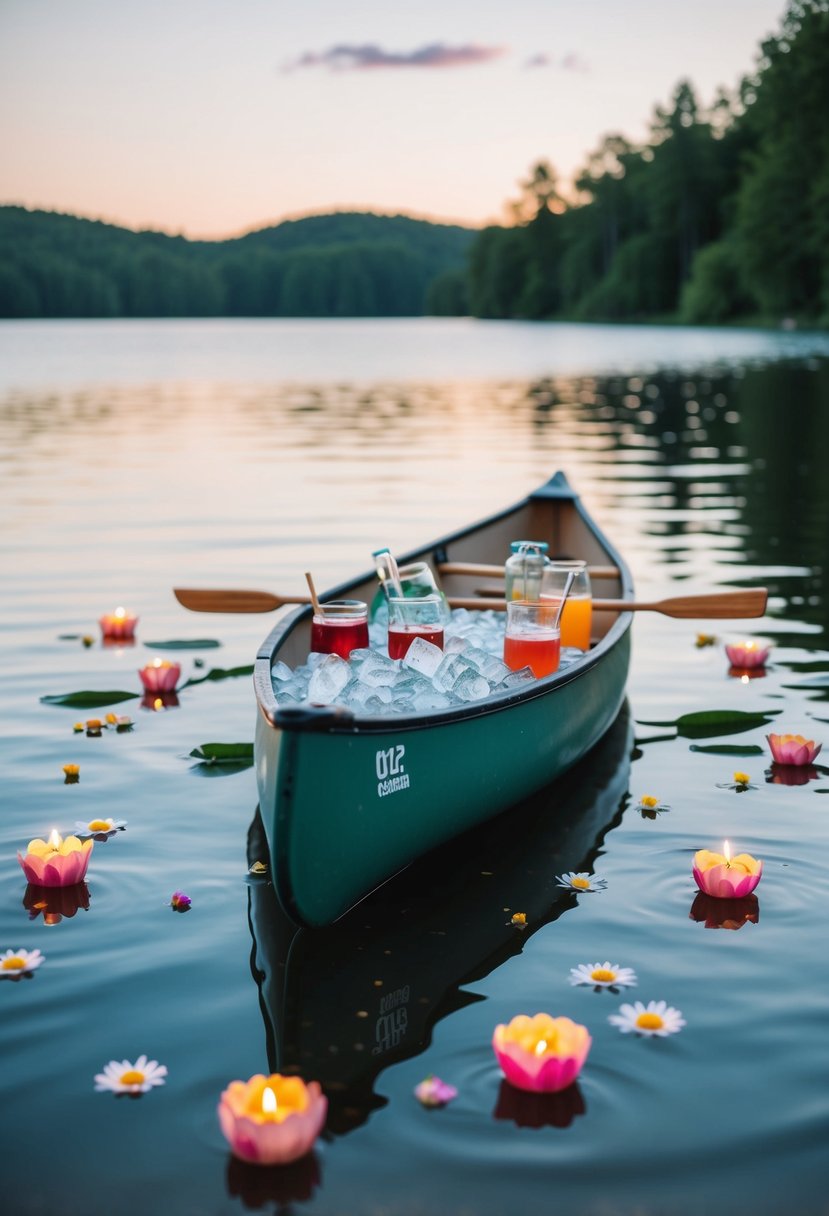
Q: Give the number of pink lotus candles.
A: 8